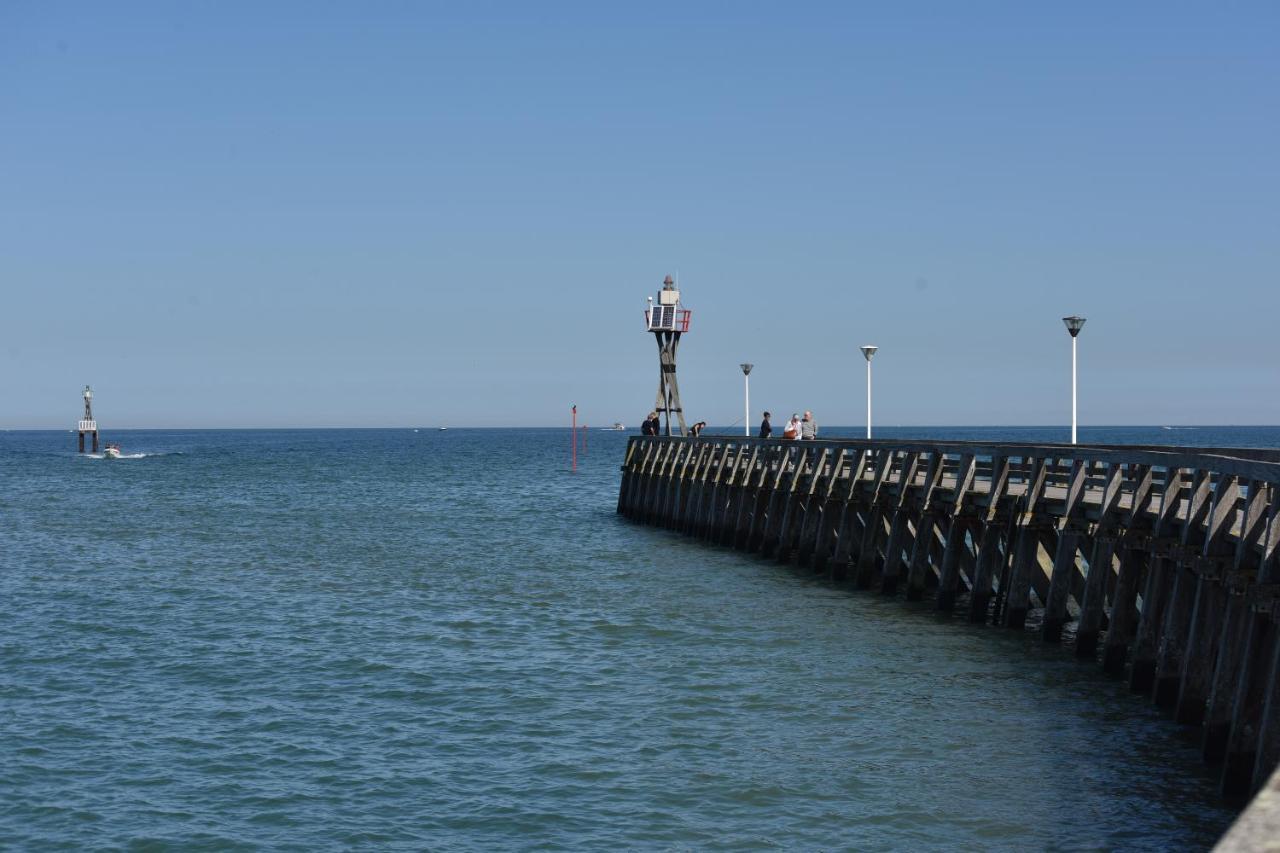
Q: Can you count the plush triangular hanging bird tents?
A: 0